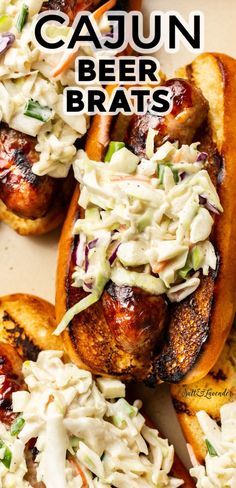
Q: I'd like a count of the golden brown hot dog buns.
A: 4